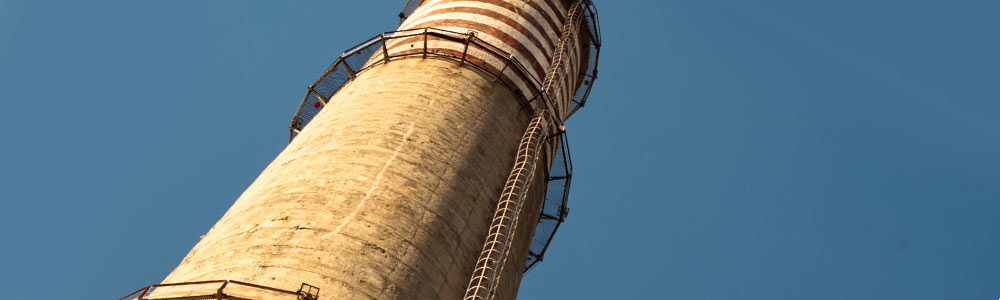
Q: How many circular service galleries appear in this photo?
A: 3